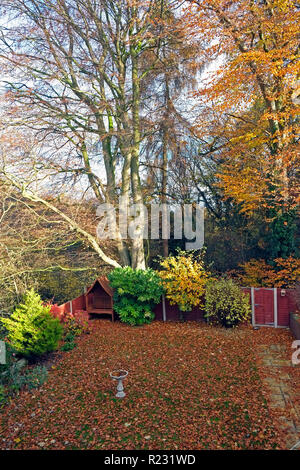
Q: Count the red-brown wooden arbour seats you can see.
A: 1